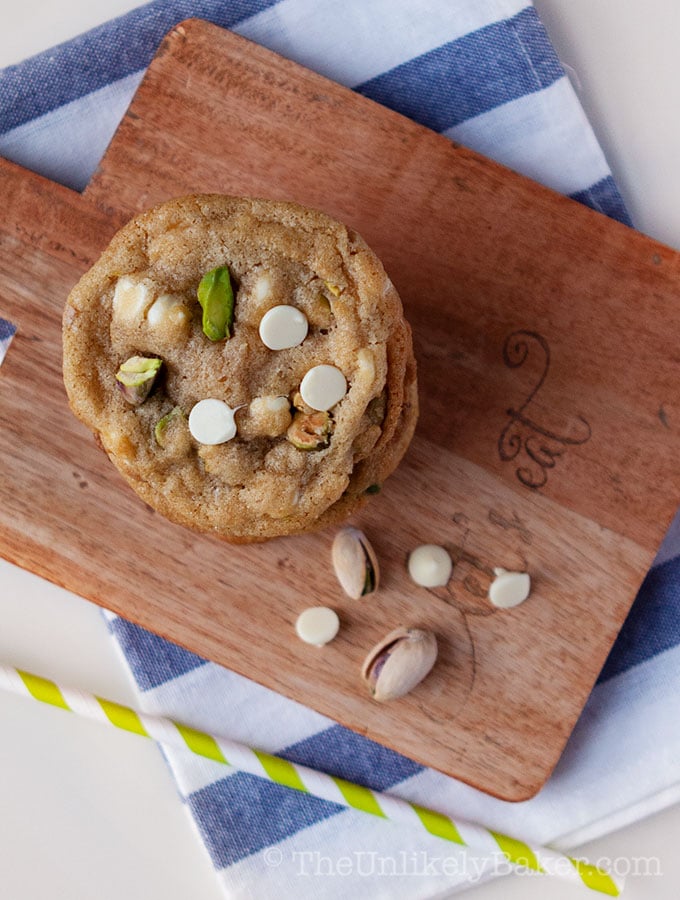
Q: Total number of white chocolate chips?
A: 6